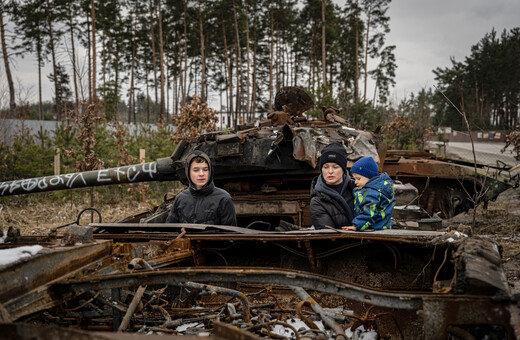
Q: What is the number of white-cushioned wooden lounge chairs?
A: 0